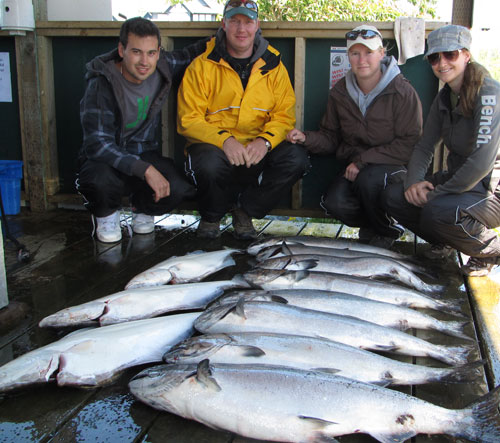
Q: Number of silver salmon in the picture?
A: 8